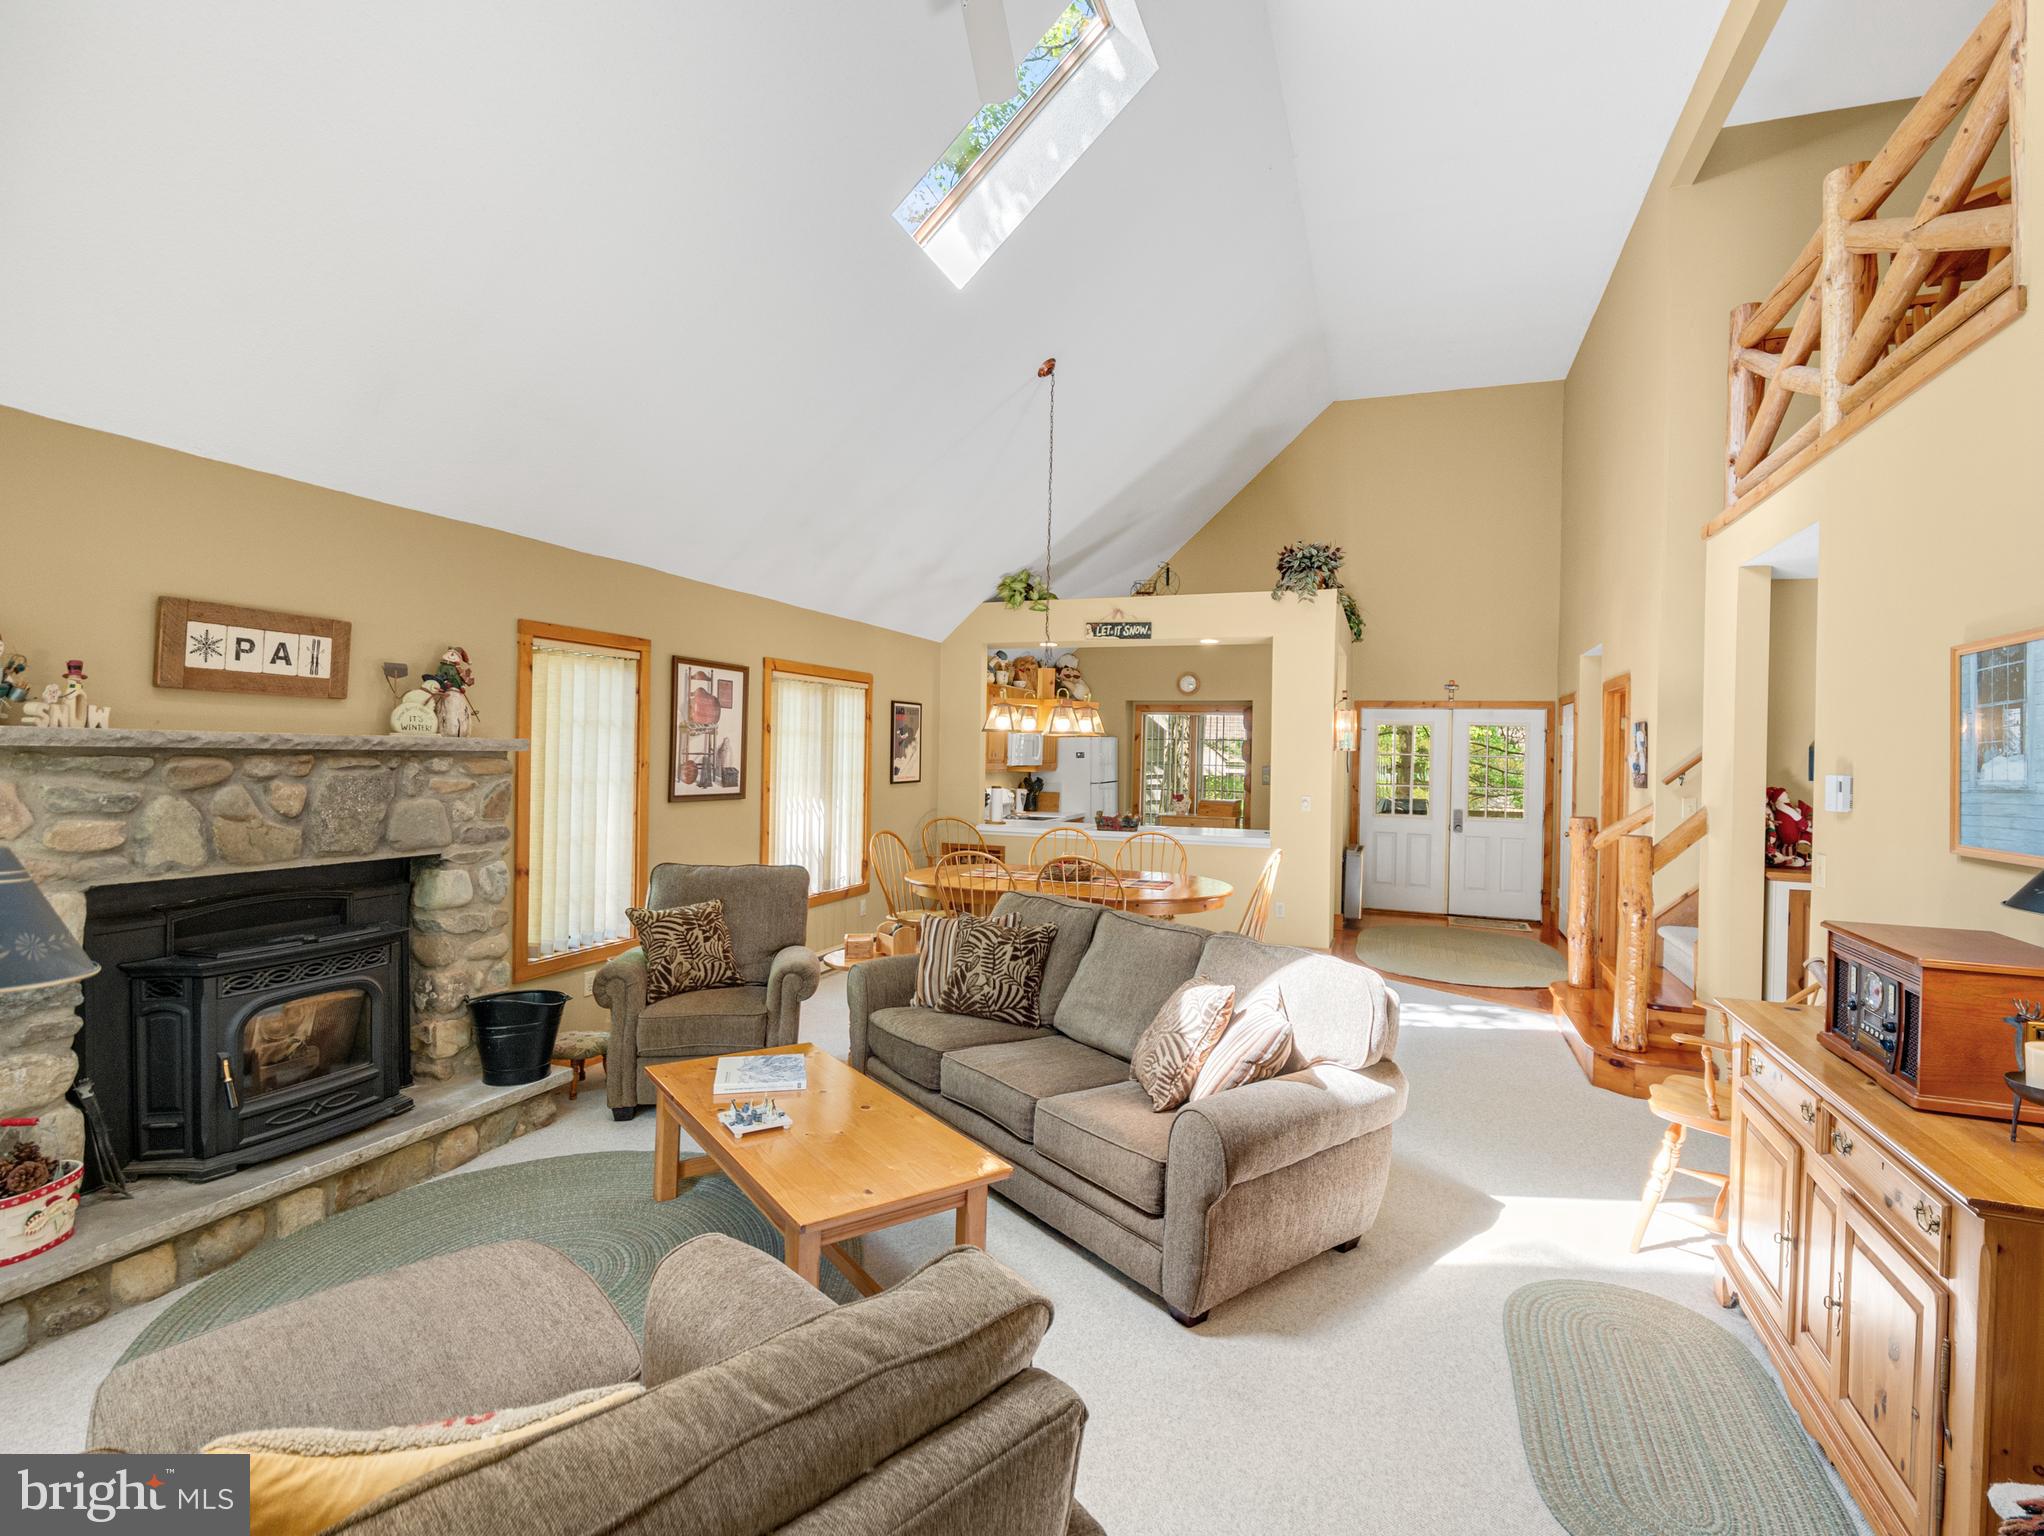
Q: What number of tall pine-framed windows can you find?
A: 2